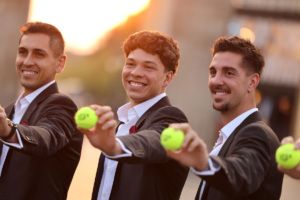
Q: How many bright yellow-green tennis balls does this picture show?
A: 3